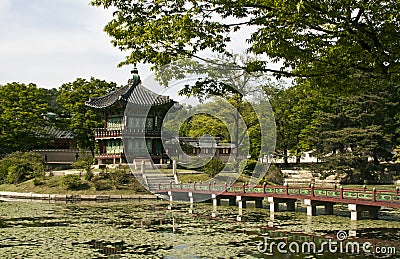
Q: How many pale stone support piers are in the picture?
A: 7